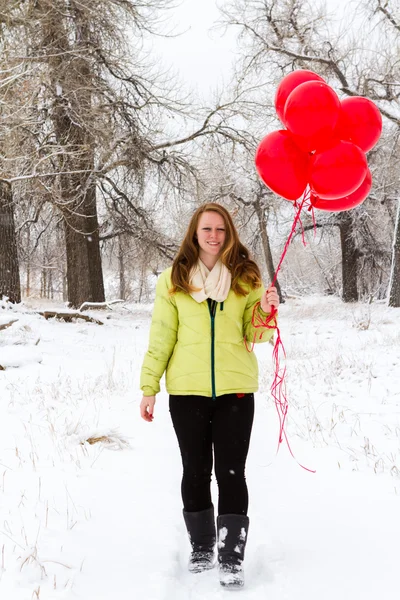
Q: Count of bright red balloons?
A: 6